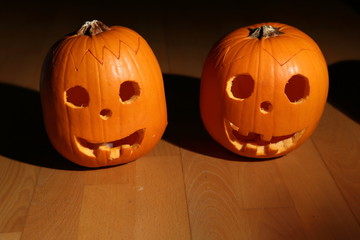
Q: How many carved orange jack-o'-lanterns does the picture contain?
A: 2